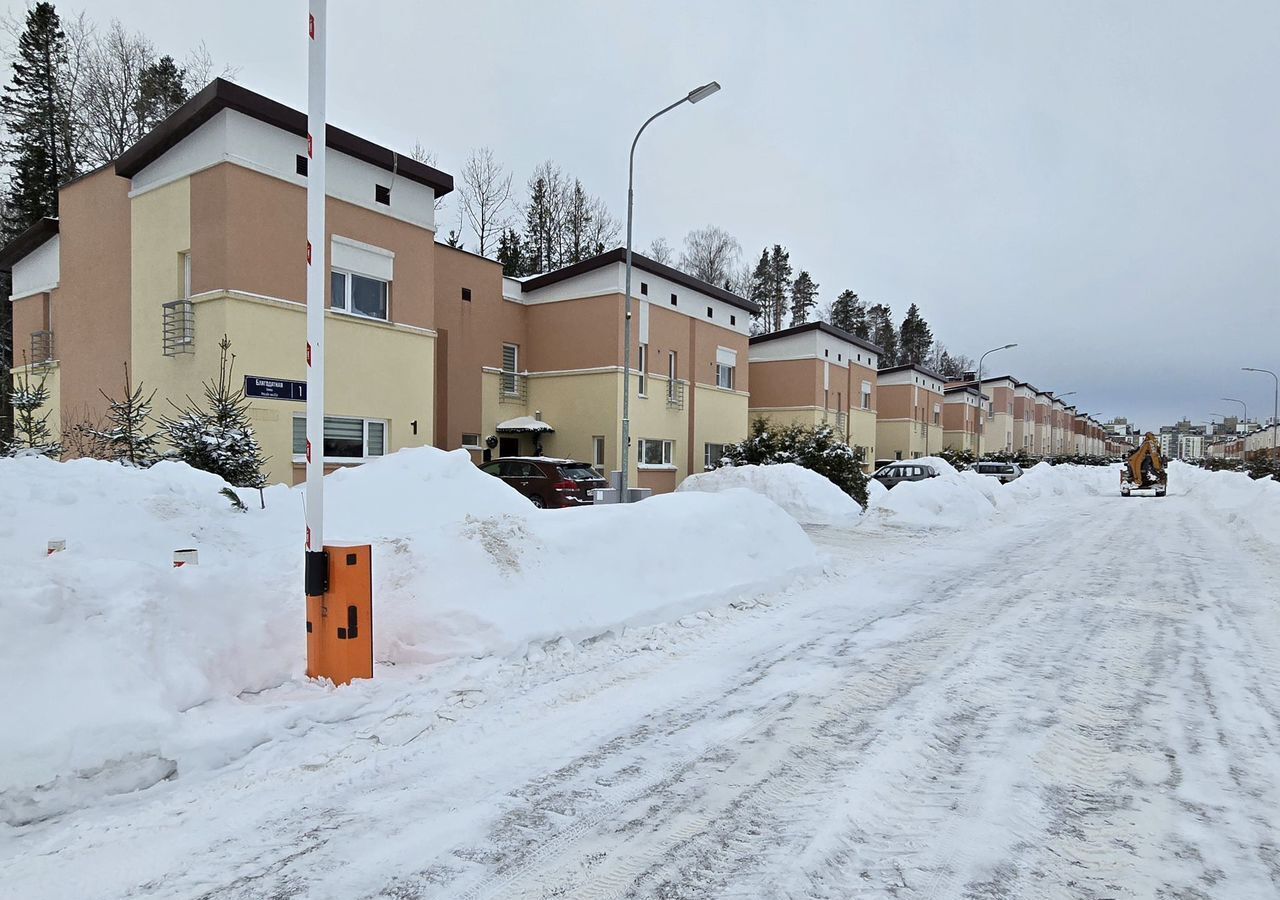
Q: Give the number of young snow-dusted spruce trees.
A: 3